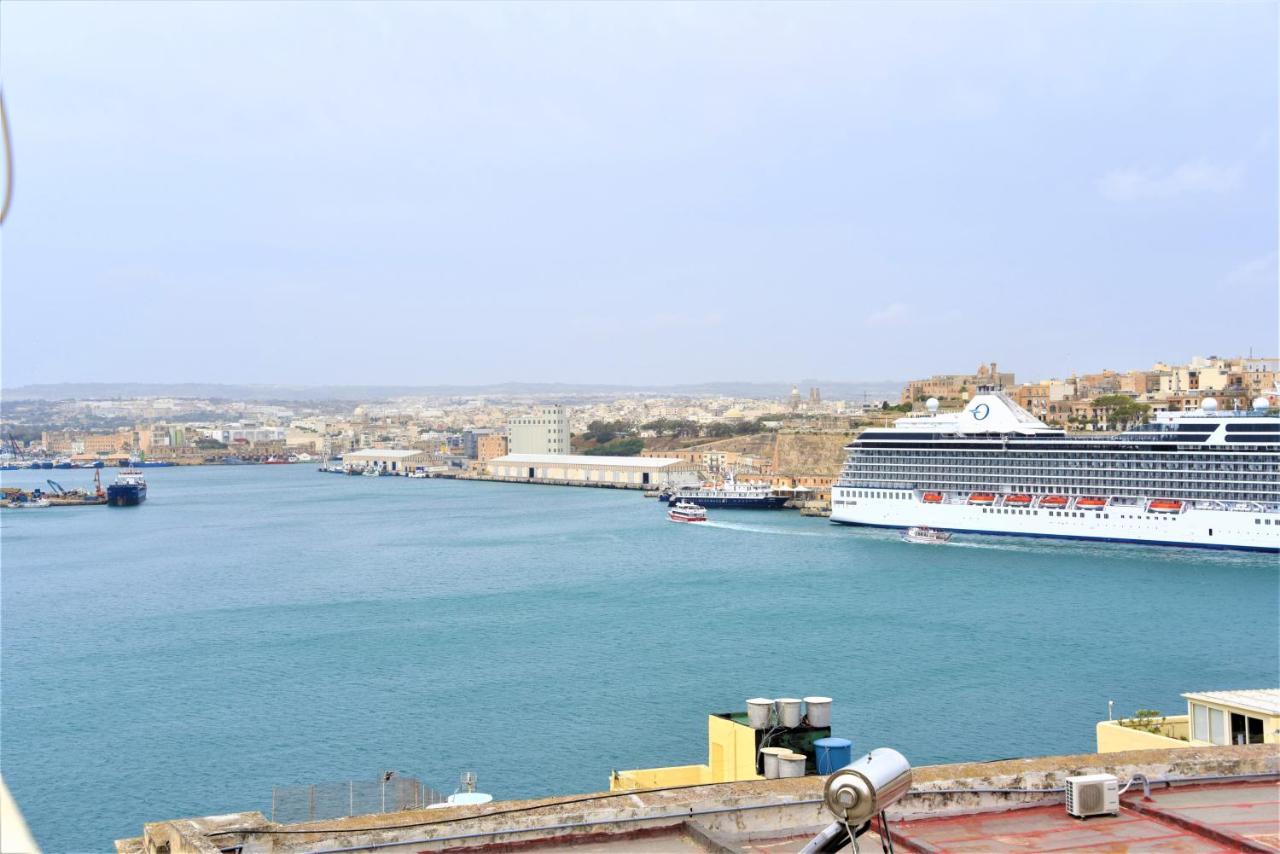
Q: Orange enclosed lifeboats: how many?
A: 6